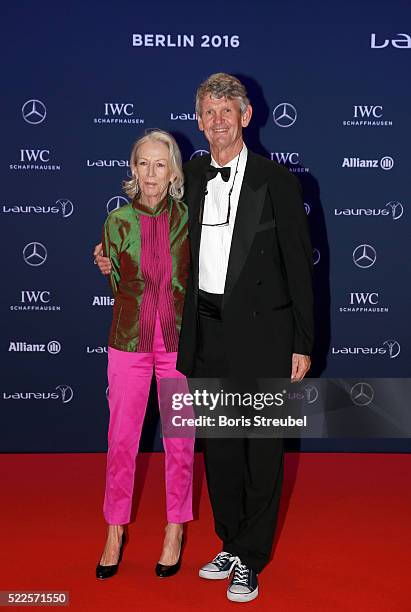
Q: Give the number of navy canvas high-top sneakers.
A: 2